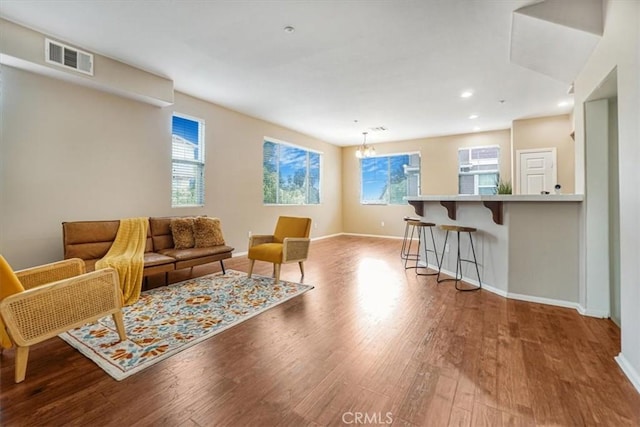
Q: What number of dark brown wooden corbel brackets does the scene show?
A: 3